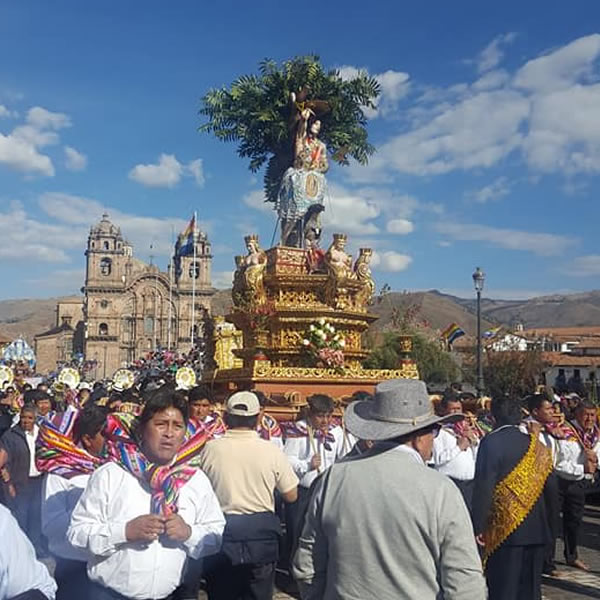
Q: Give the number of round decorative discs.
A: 4